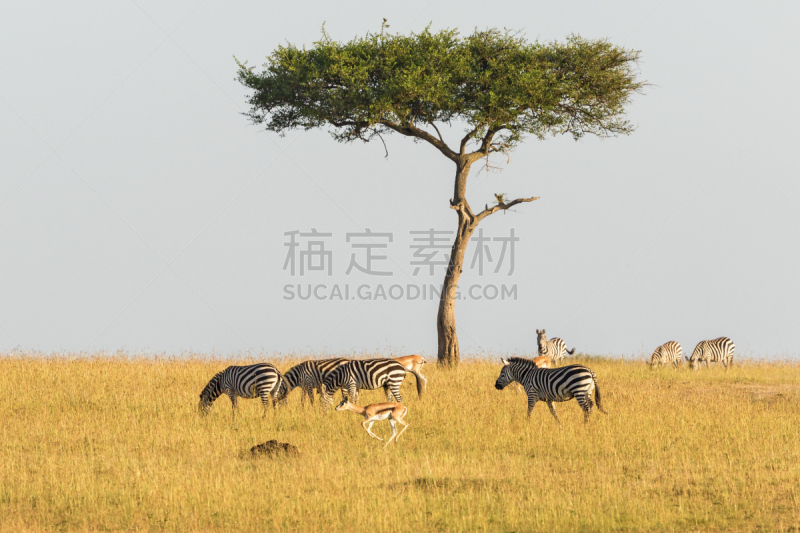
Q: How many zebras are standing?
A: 7